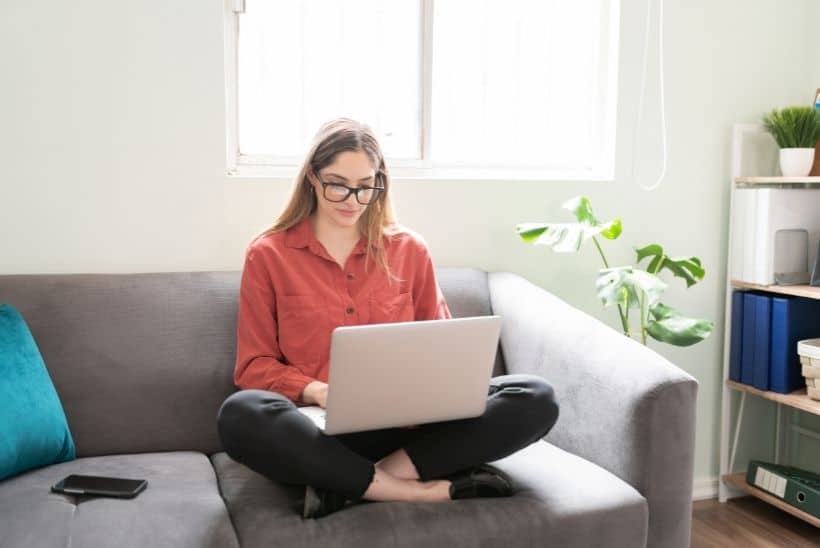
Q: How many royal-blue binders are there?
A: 4